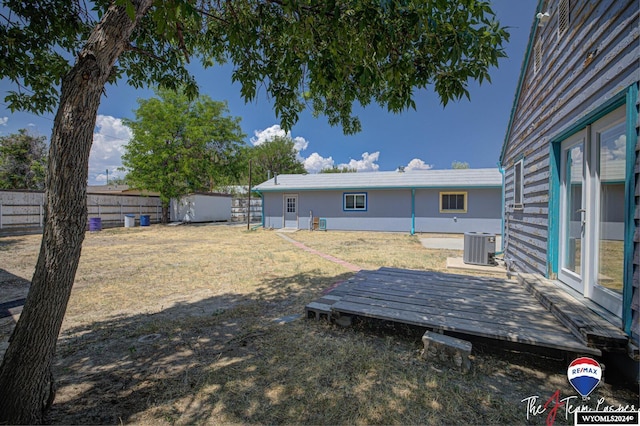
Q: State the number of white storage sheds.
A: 1